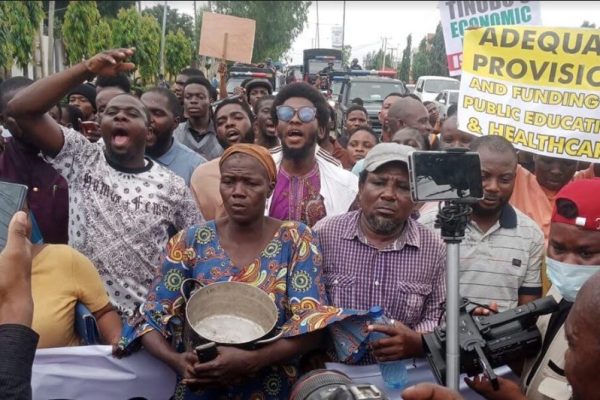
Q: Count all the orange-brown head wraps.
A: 1